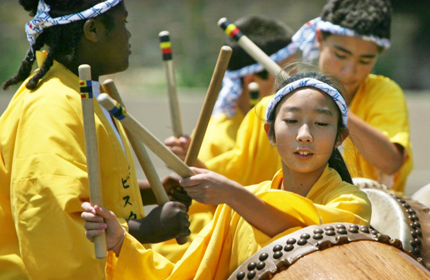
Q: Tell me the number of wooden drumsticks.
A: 7